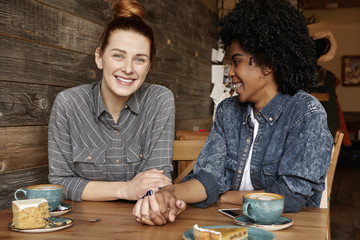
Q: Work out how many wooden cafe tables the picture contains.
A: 1